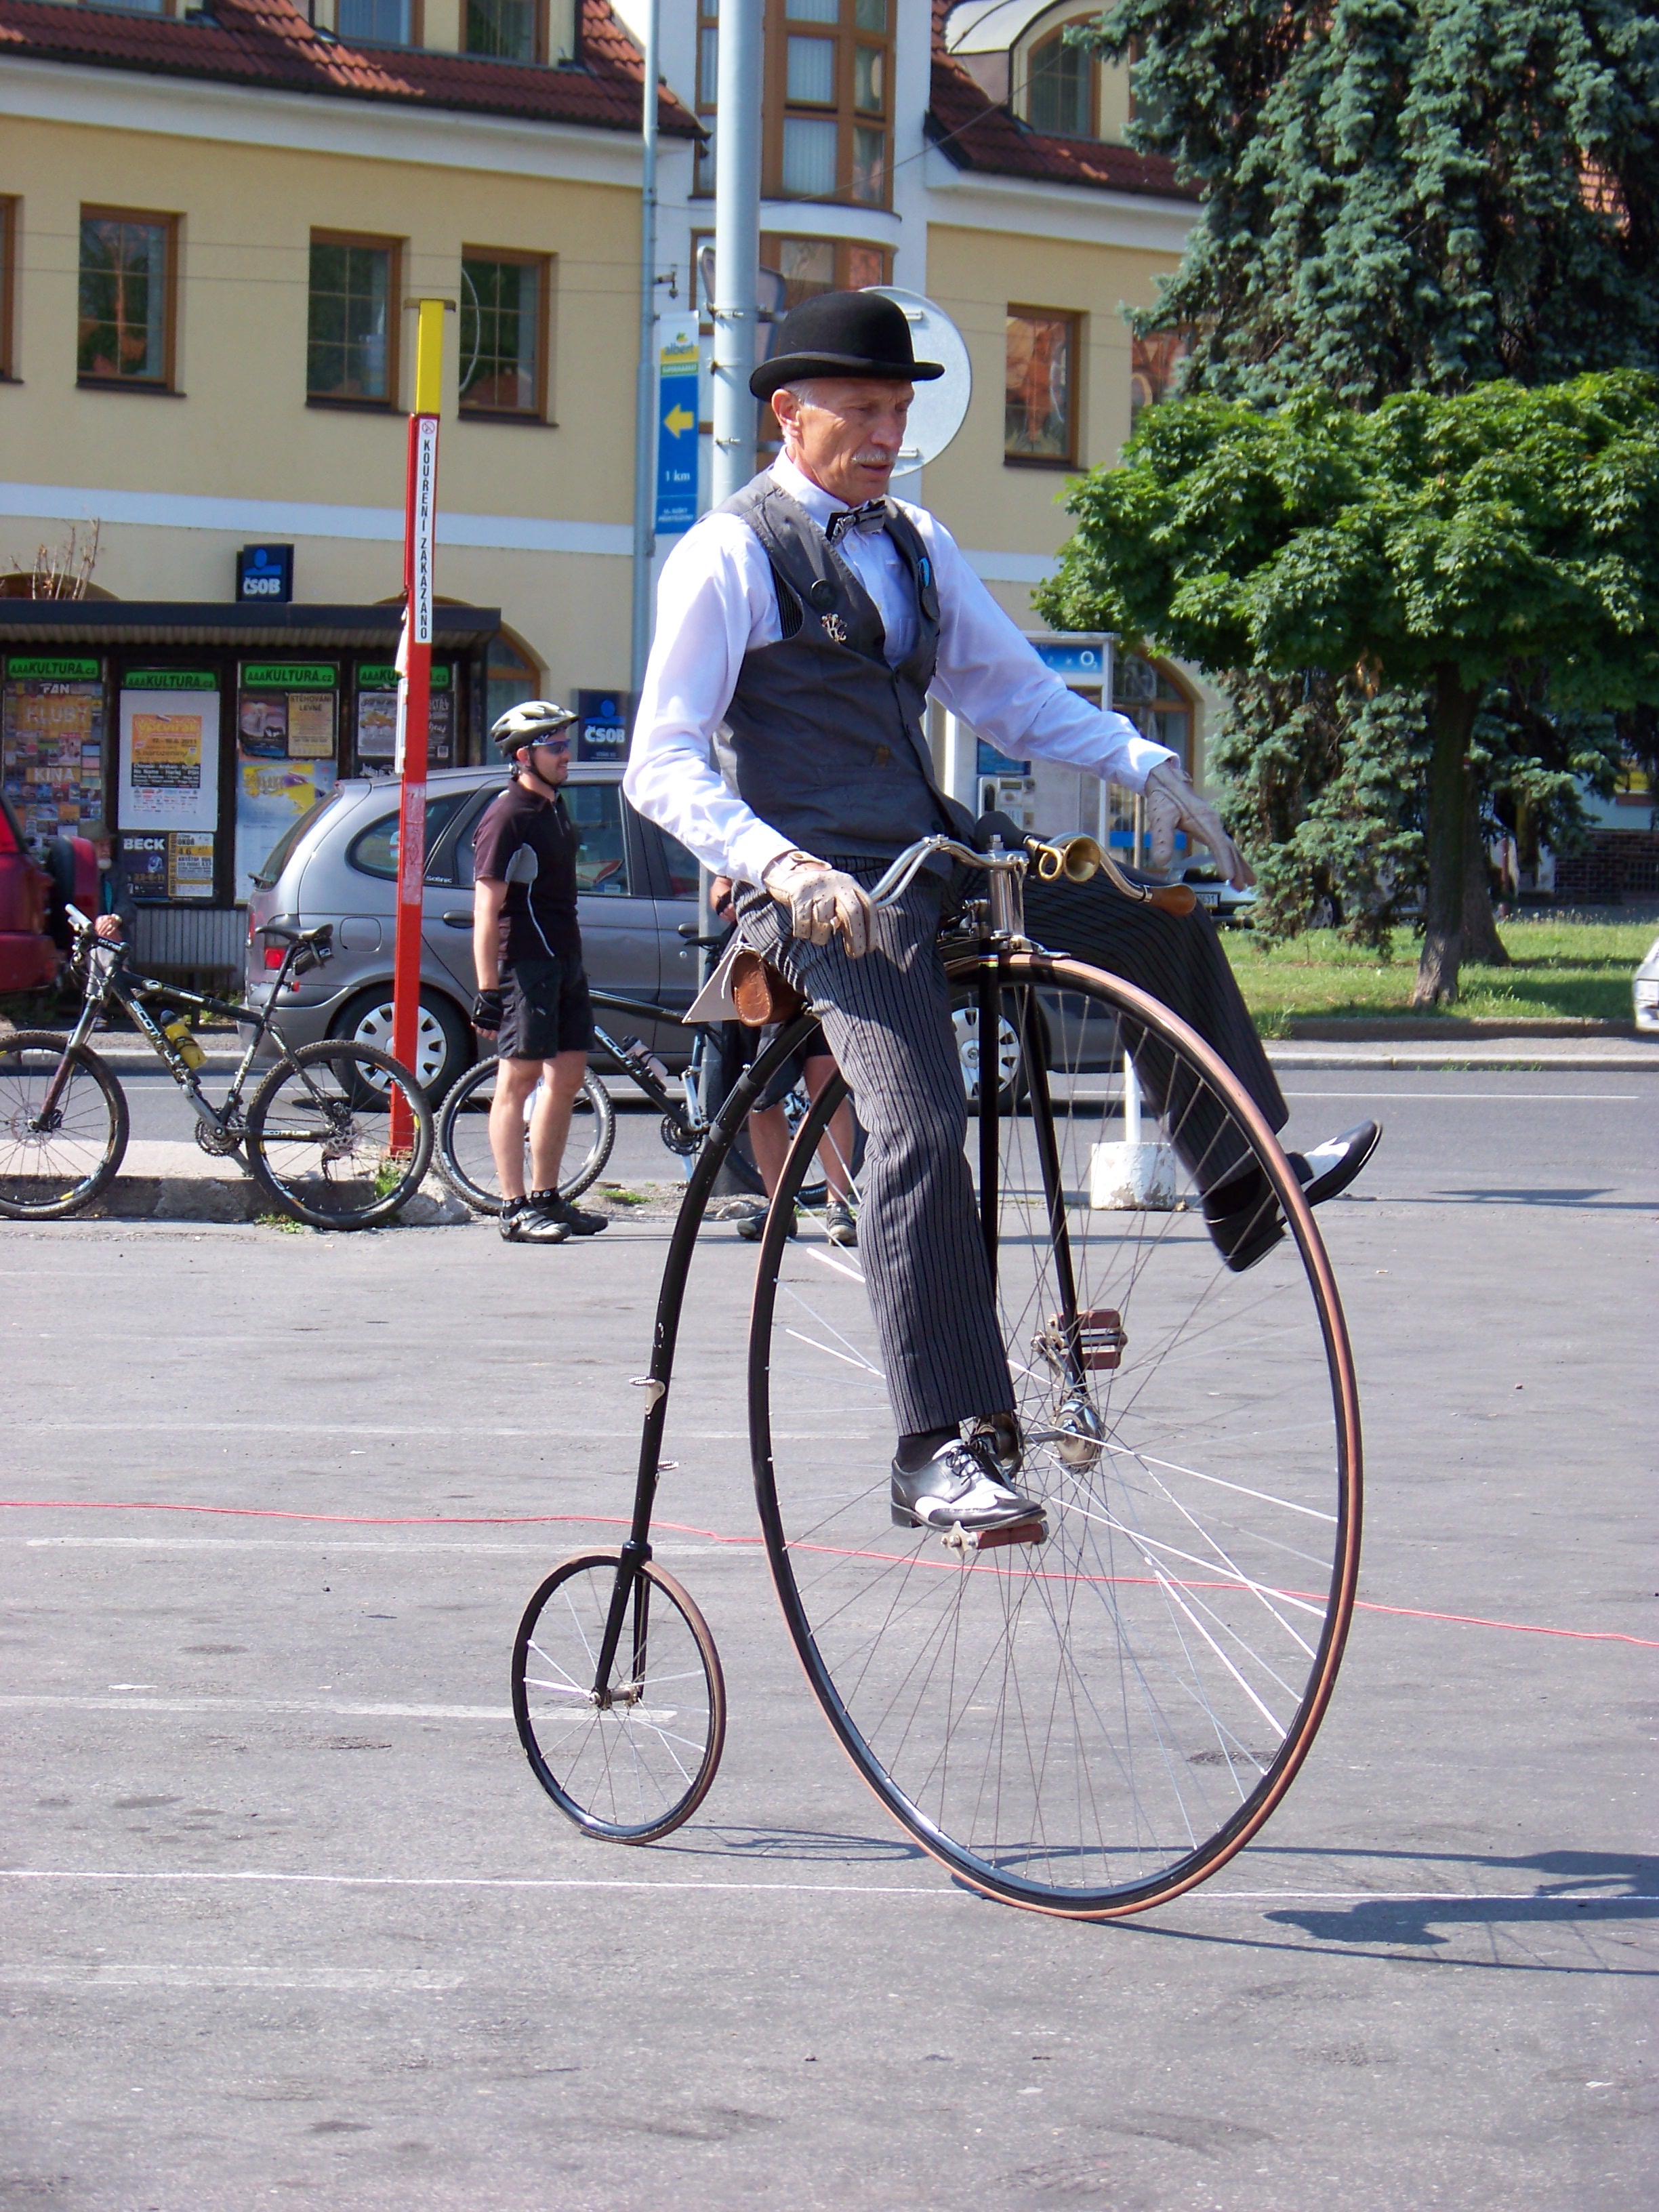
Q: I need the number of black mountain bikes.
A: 2